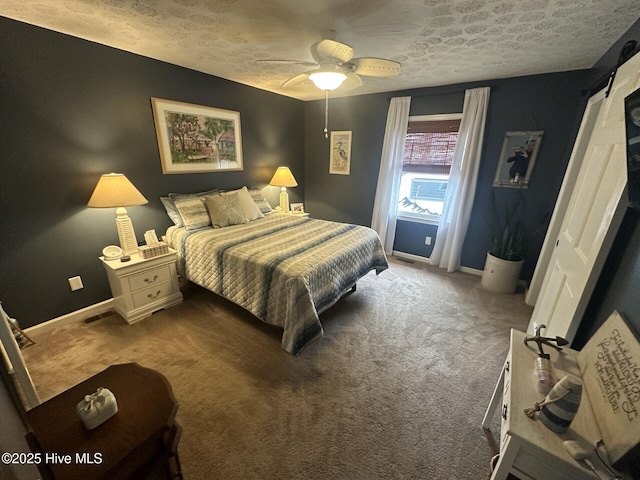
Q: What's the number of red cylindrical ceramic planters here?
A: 0